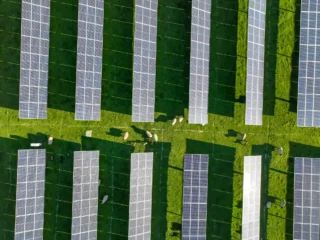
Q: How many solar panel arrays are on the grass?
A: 12